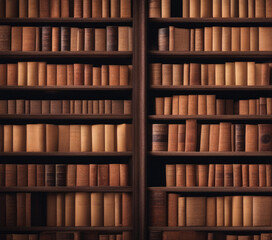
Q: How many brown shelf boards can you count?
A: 14